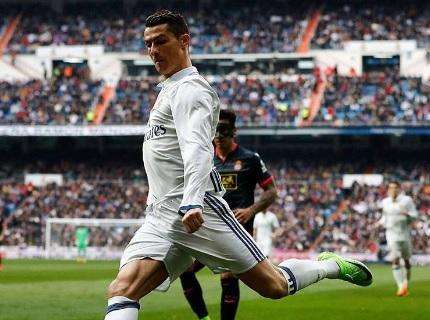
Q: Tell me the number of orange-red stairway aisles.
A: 4